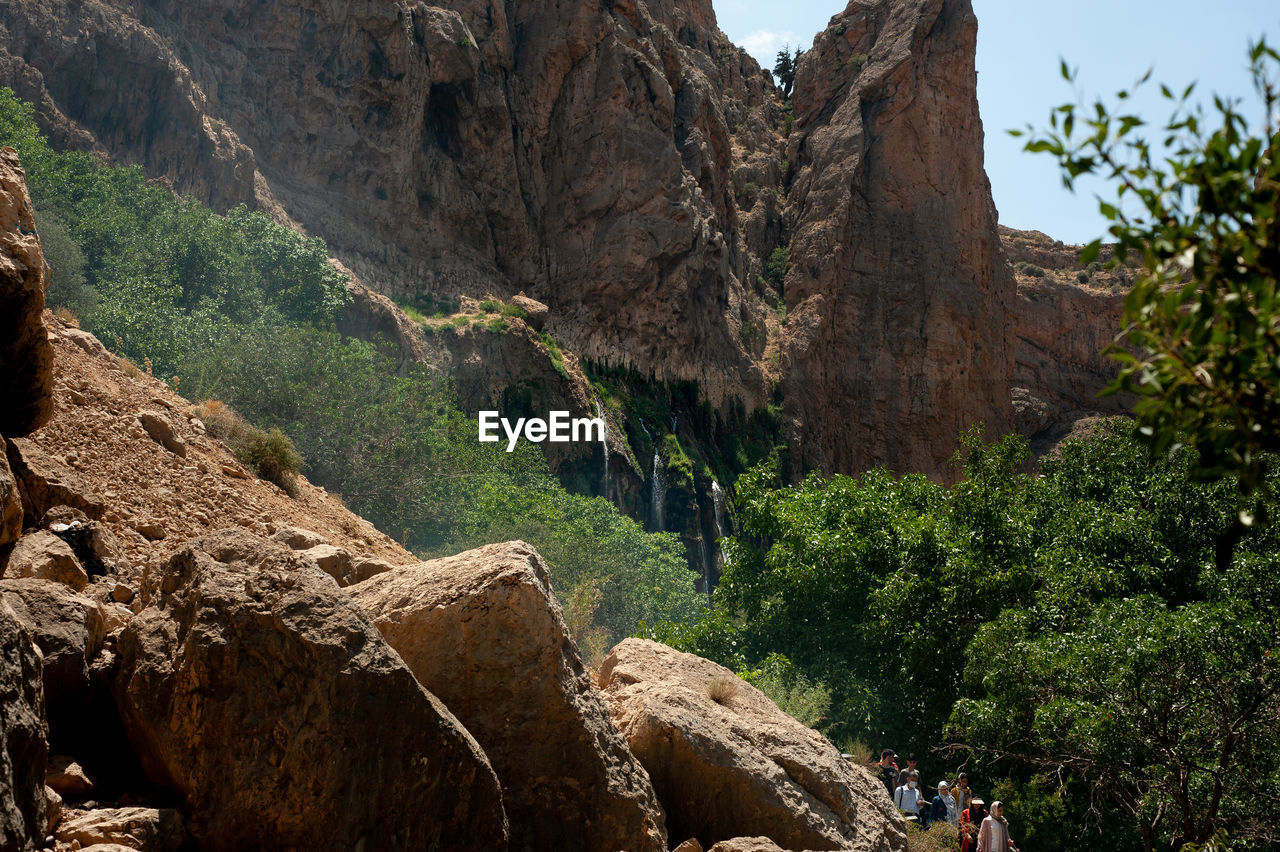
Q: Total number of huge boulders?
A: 3